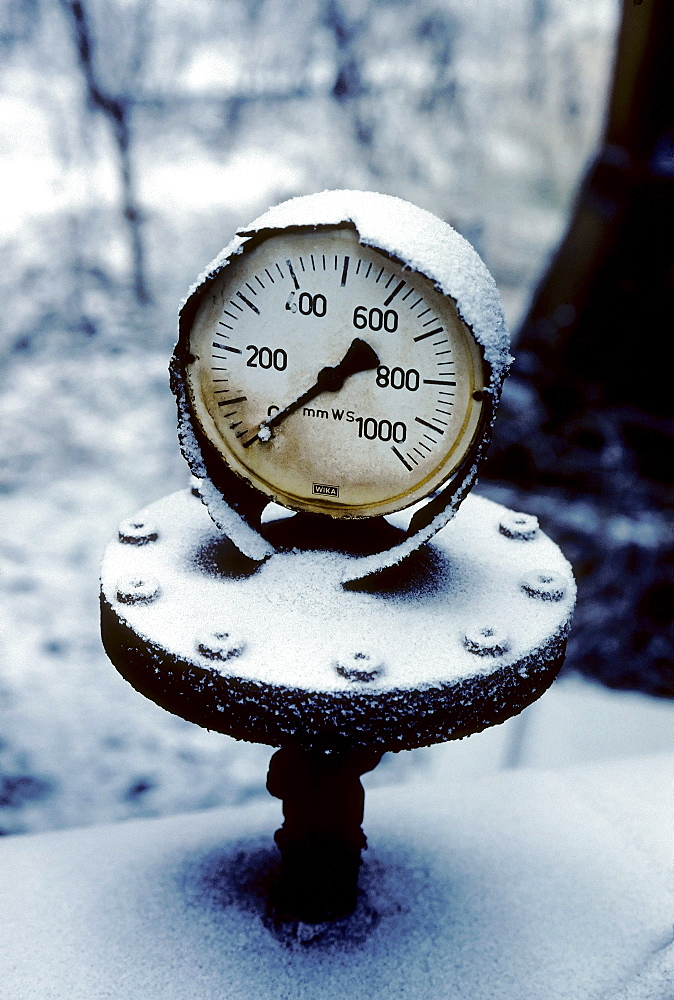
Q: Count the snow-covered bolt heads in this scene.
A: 7